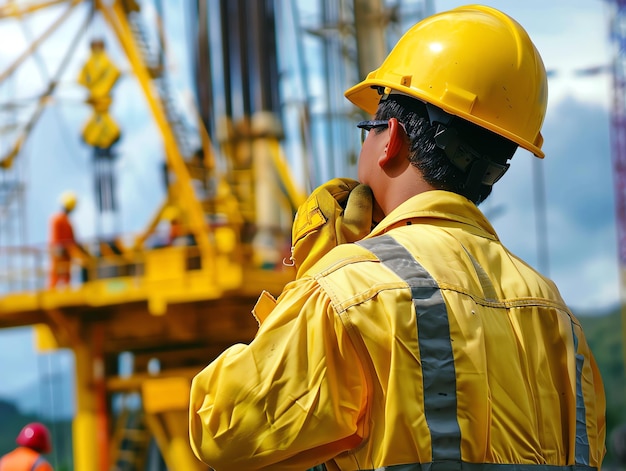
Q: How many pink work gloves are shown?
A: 0